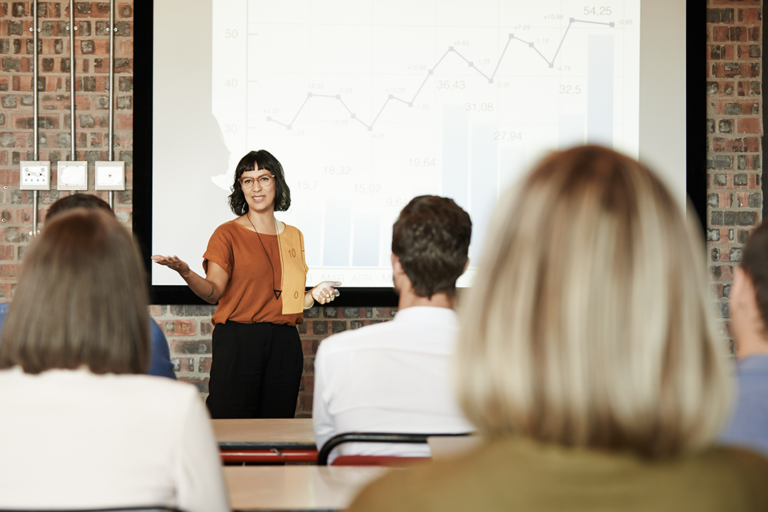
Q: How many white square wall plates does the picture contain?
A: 3